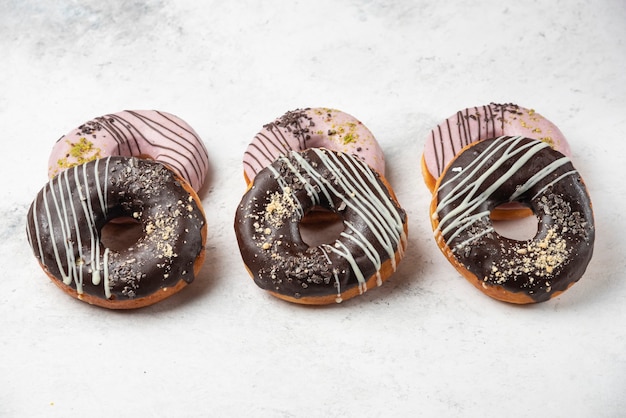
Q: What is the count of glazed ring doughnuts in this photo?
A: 6